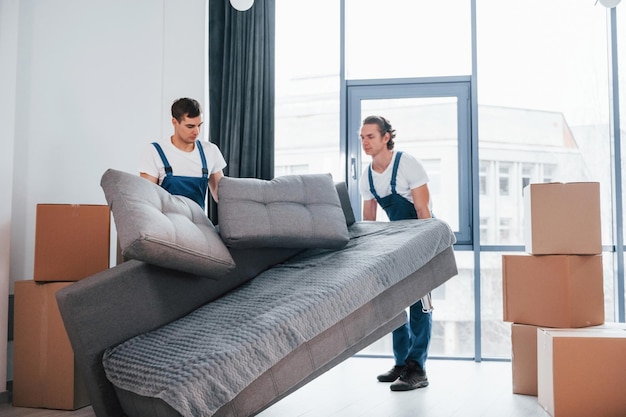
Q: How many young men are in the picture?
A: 2